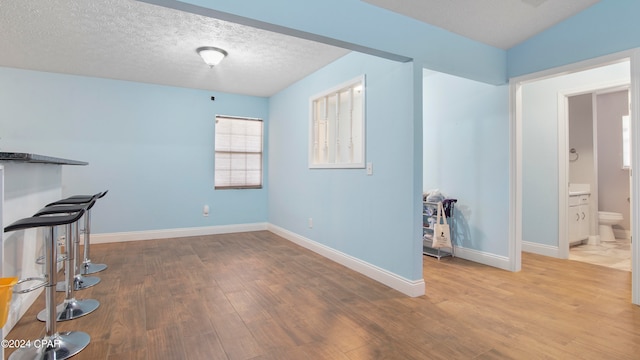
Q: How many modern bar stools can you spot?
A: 4